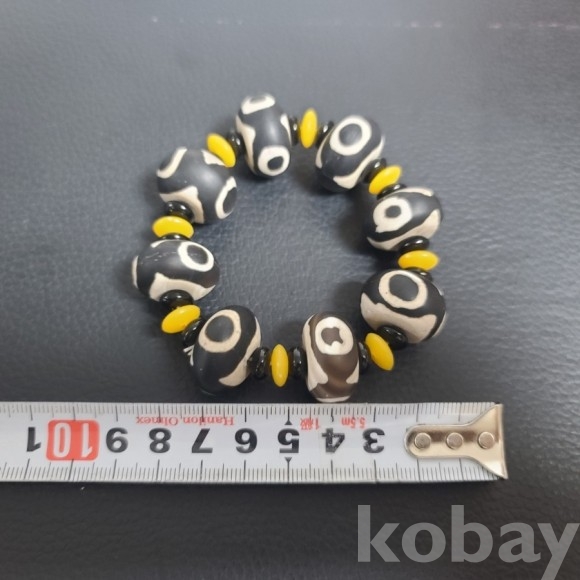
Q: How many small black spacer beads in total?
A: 15